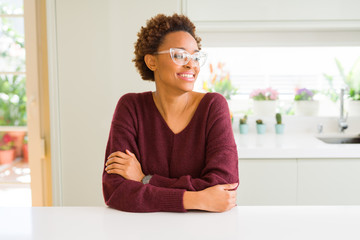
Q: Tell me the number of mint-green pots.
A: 3